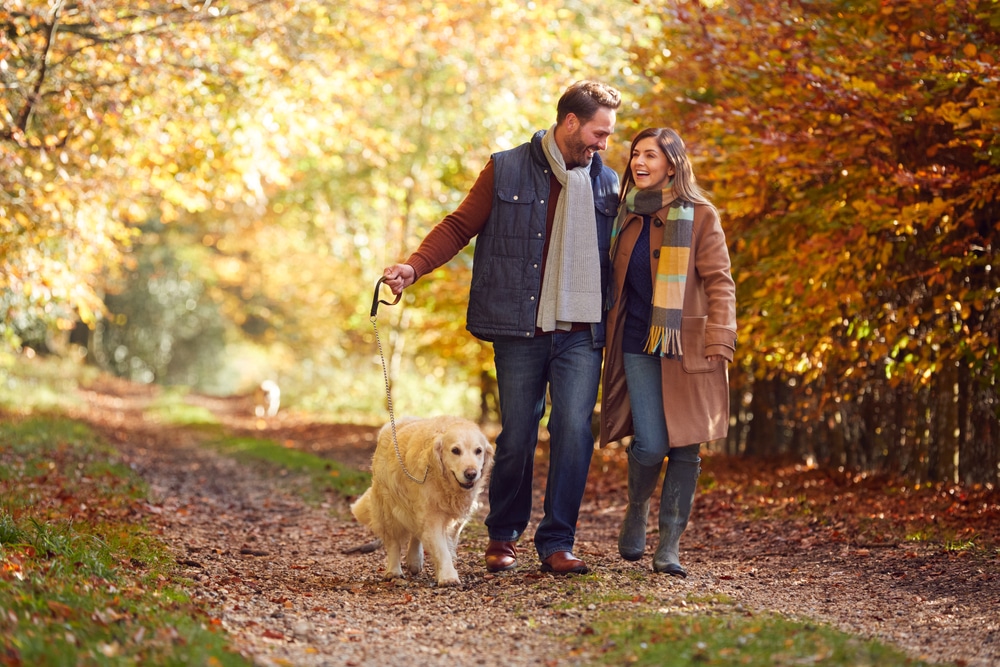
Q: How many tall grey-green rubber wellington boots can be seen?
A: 2